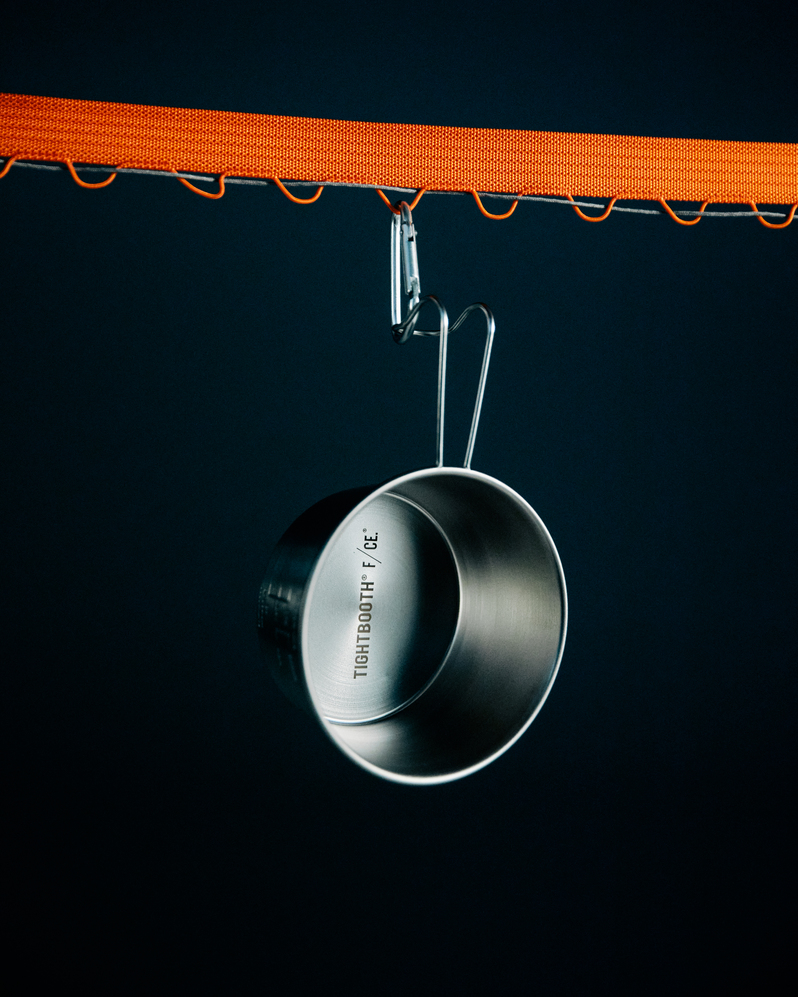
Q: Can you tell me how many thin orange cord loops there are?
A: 9